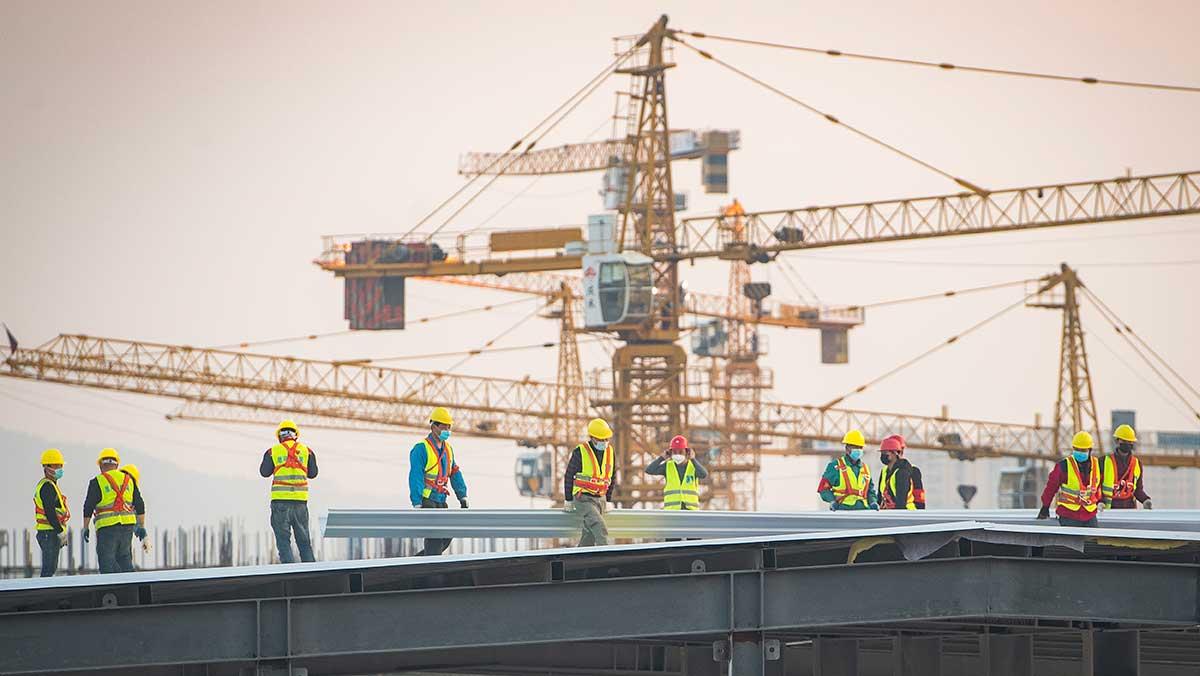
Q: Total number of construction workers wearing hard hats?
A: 12